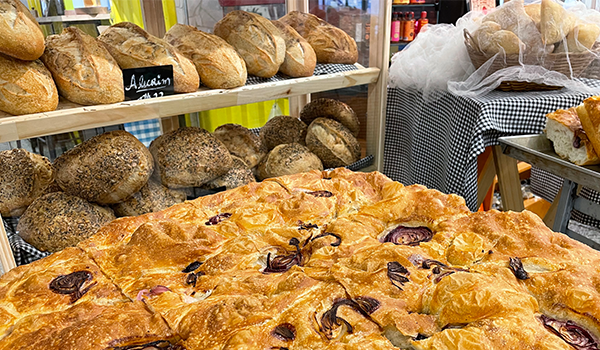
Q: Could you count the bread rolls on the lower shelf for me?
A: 11